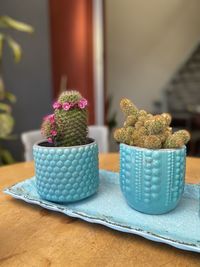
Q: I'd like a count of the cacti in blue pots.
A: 2